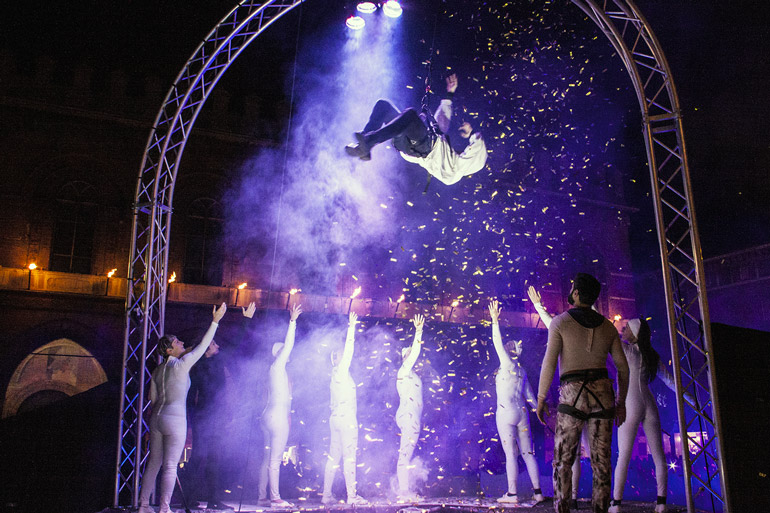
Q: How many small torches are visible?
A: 9